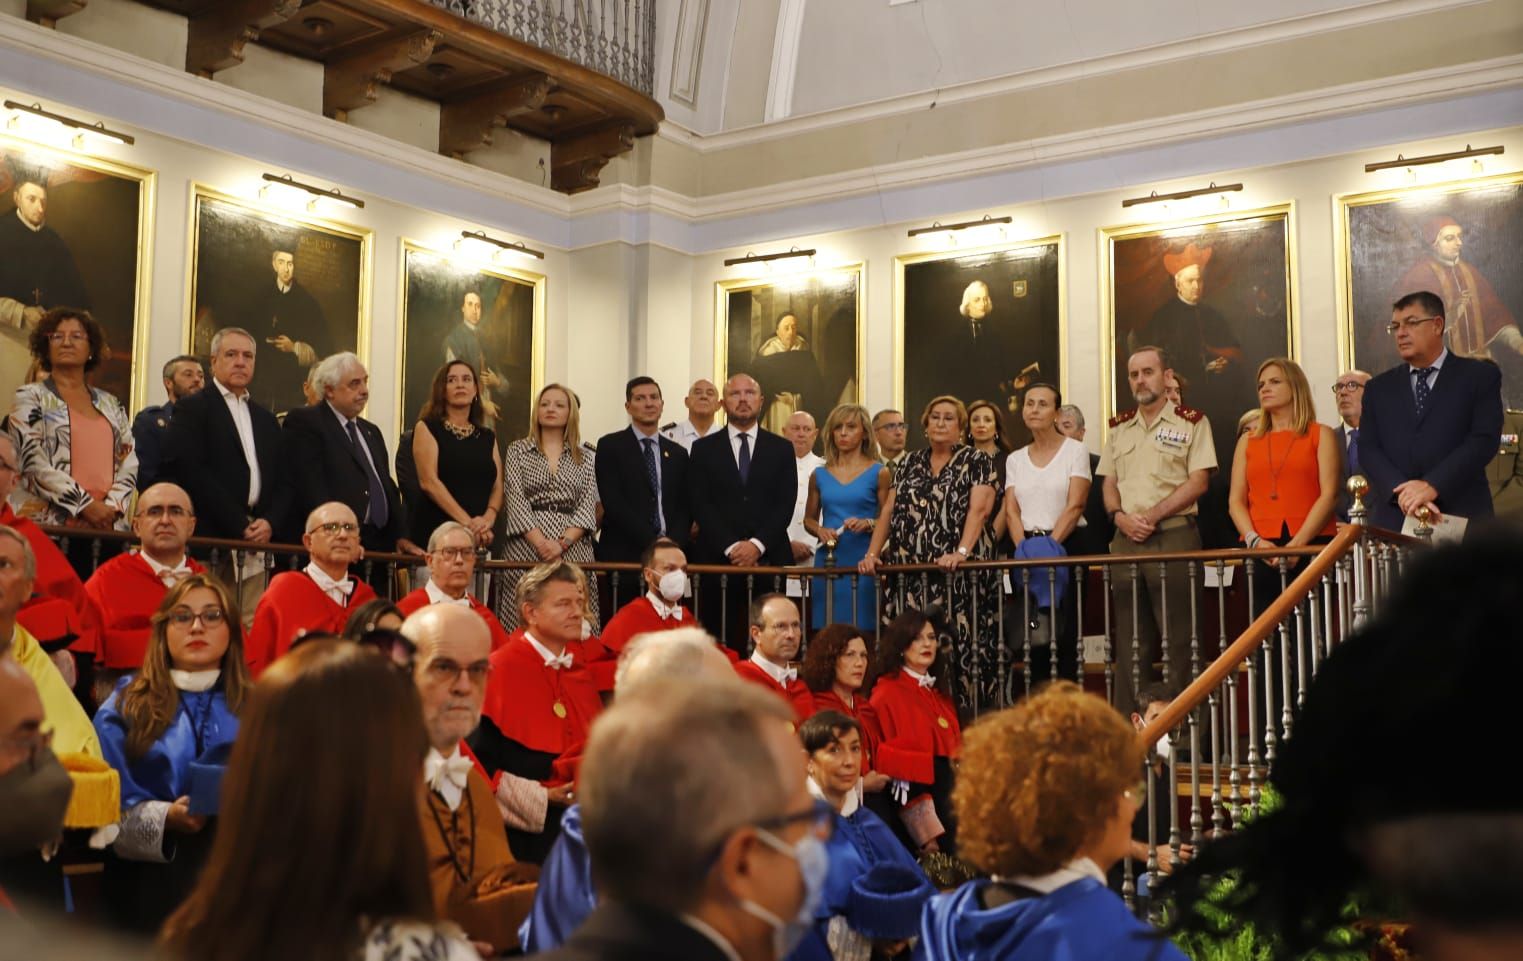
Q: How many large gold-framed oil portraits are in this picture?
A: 7